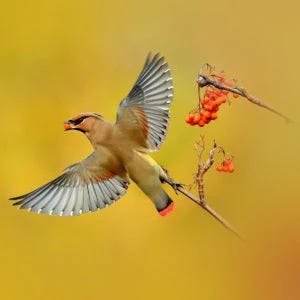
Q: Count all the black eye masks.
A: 1